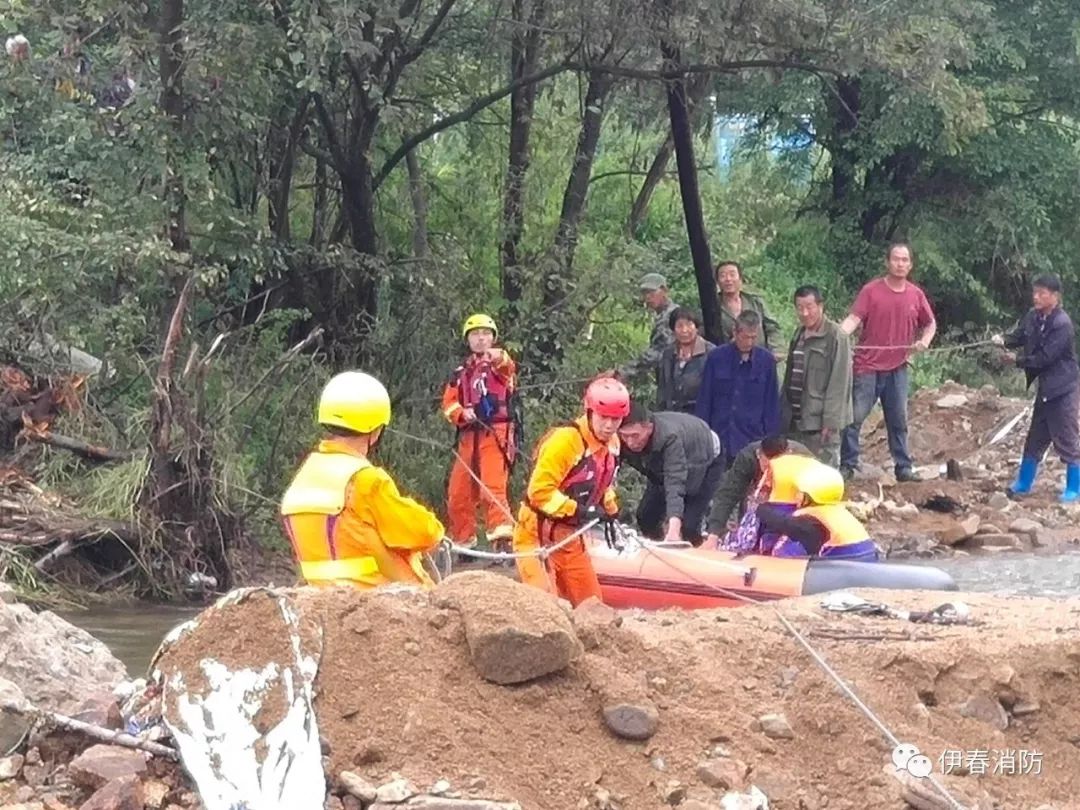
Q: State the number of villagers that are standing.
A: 7